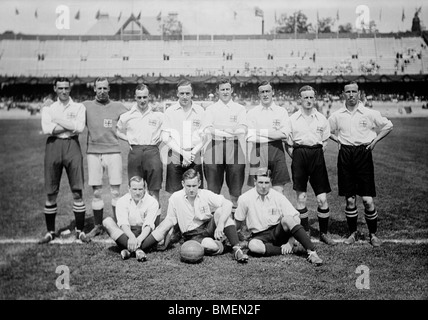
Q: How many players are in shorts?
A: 11